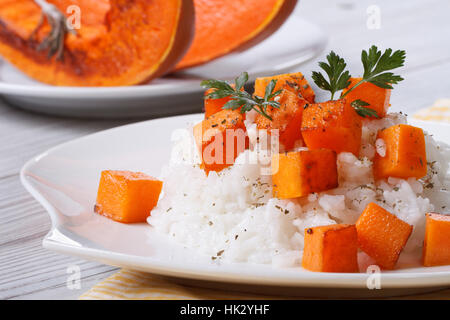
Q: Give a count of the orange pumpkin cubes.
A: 12